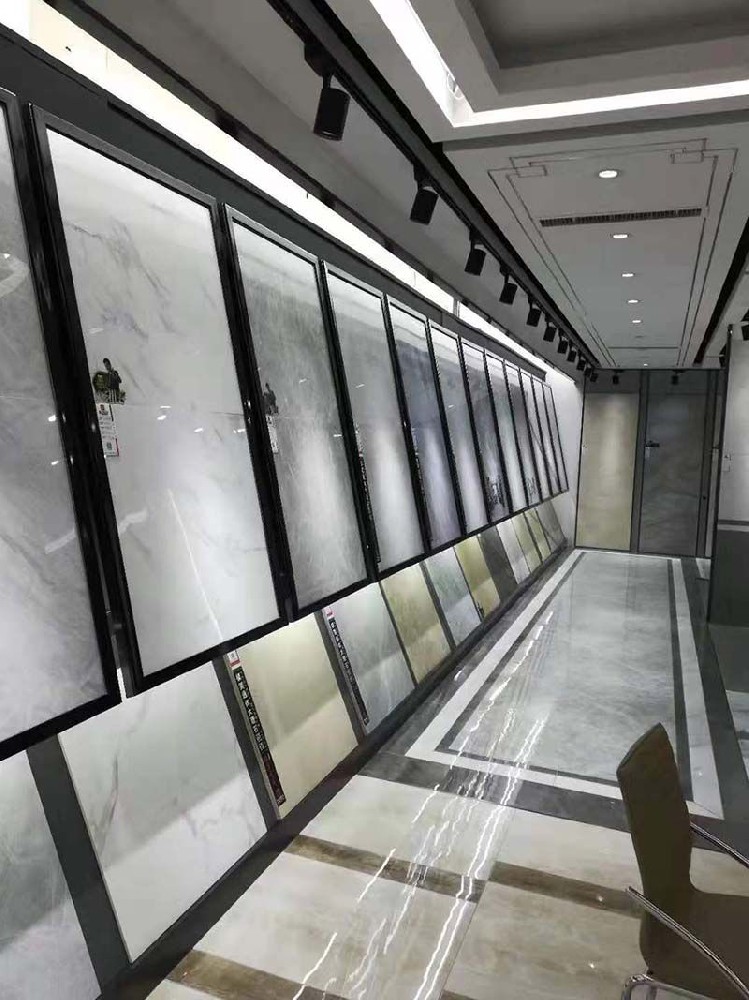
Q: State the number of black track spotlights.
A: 13